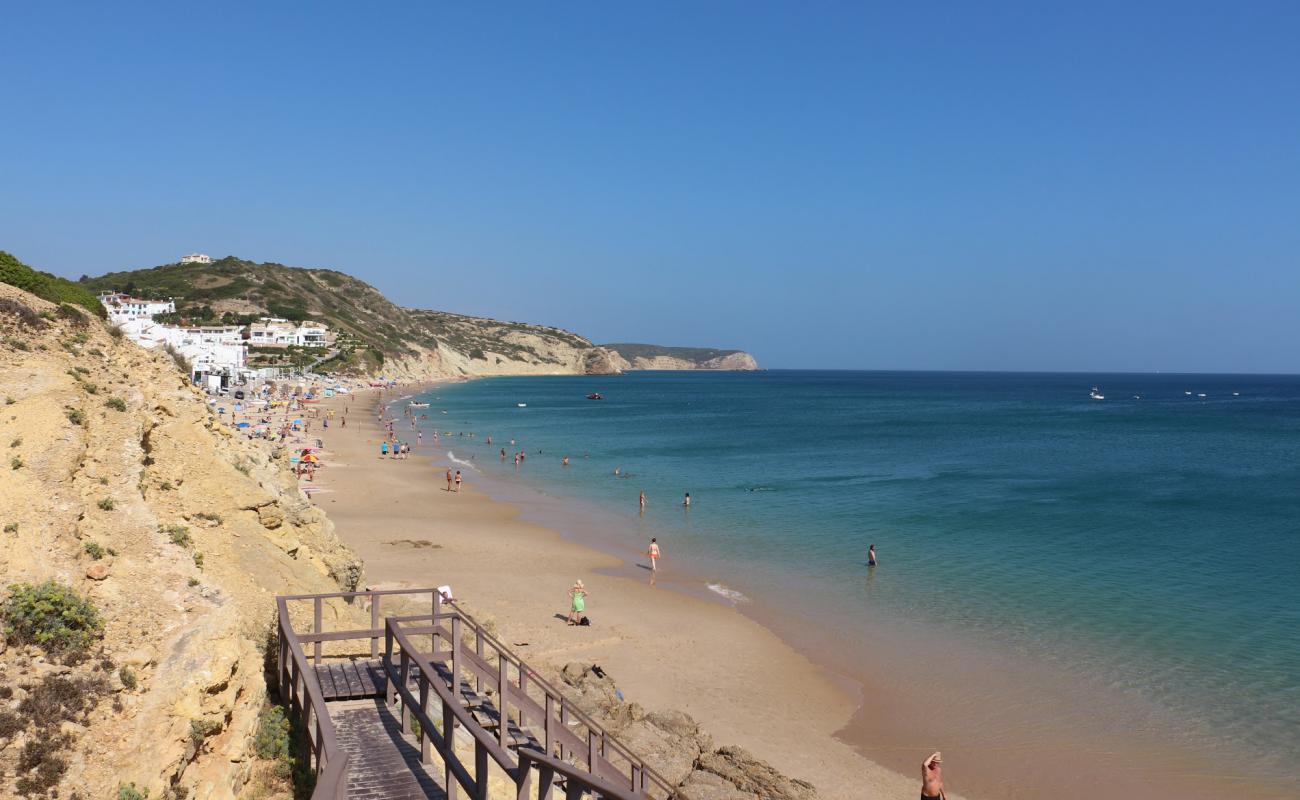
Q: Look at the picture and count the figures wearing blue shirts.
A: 2